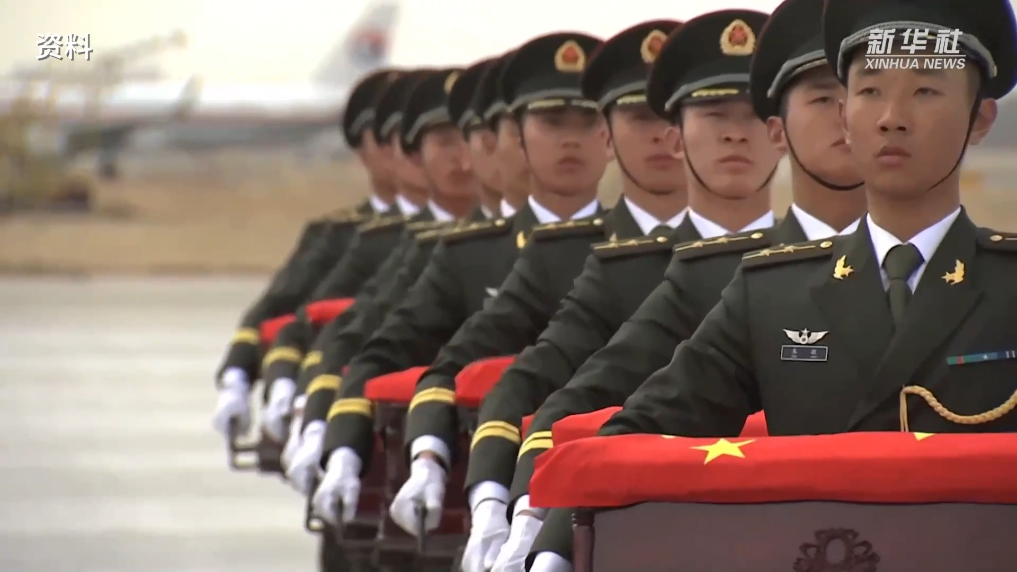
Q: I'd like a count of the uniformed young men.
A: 10